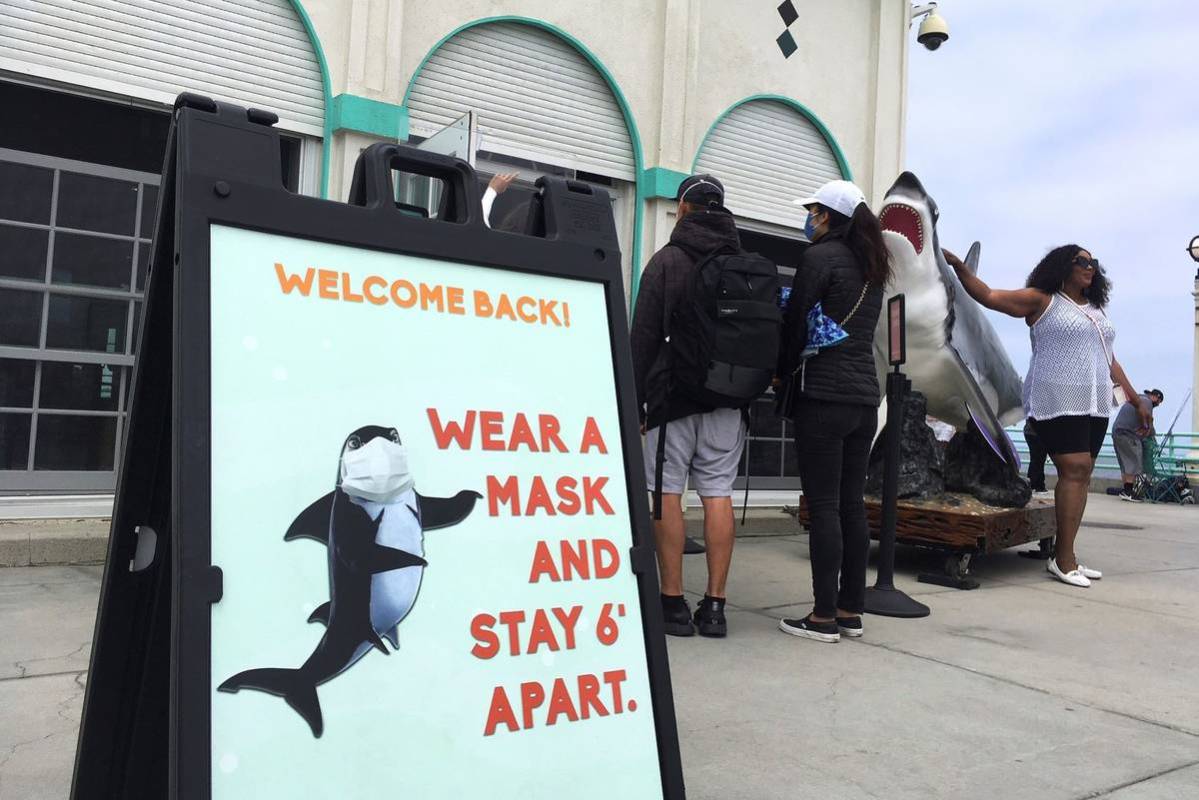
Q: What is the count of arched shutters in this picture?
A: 3